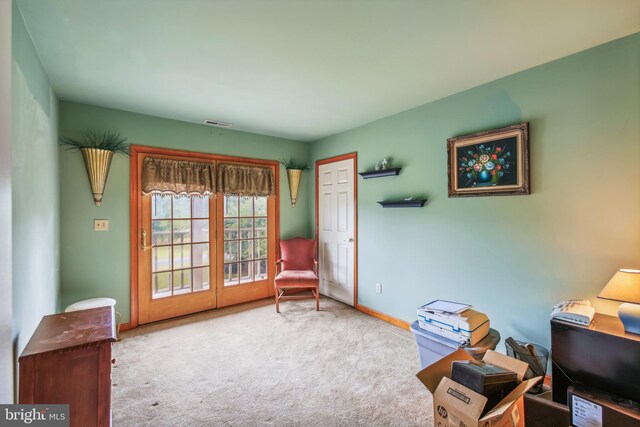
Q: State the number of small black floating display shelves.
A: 2